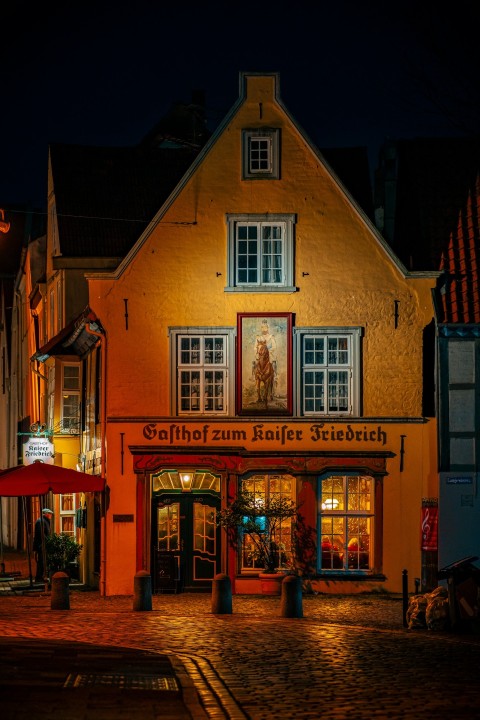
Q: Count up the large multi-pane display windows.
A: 2